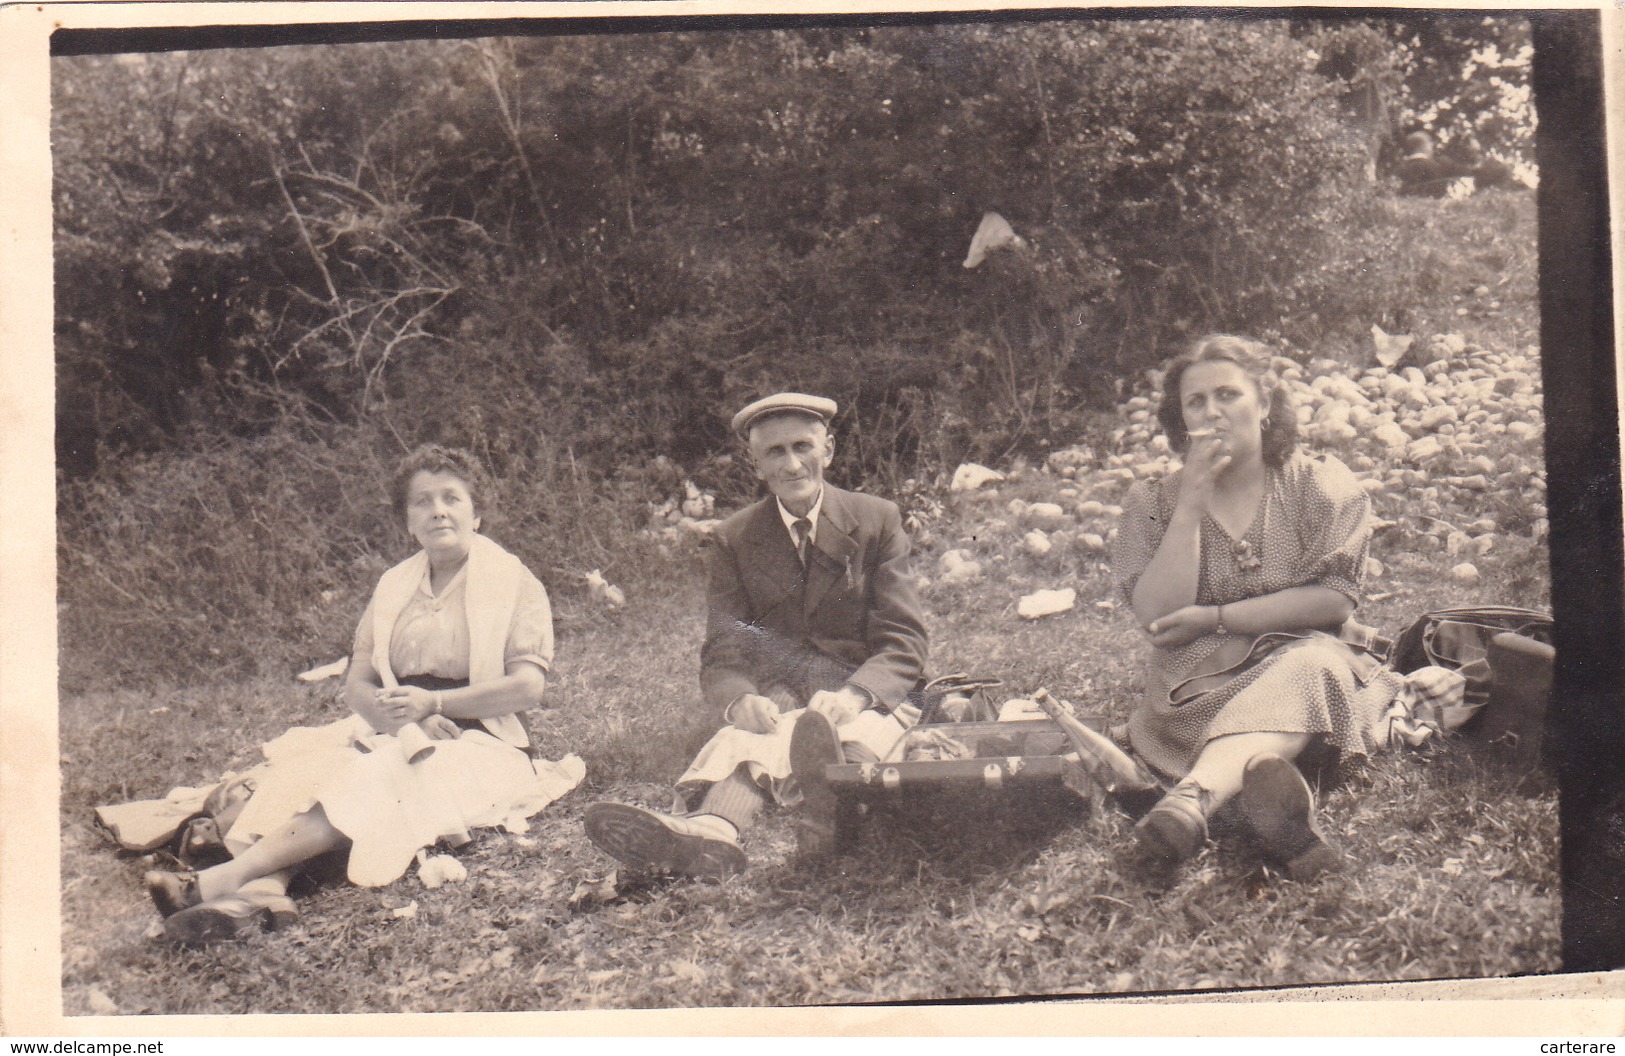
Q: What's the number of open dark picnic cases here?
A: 1